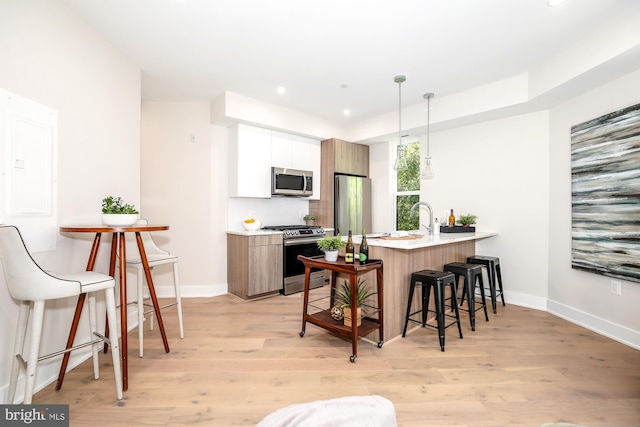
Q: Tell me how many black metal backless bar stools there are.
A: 3